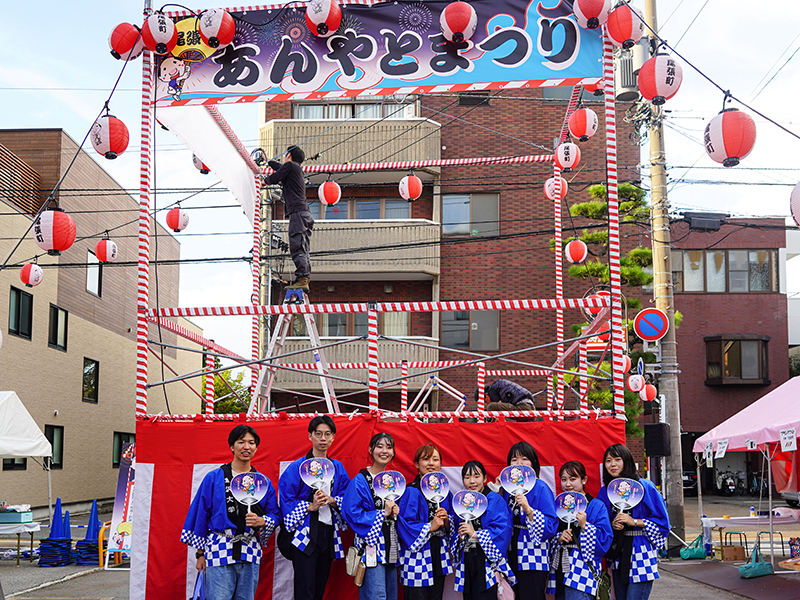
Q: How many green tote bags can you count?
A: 2